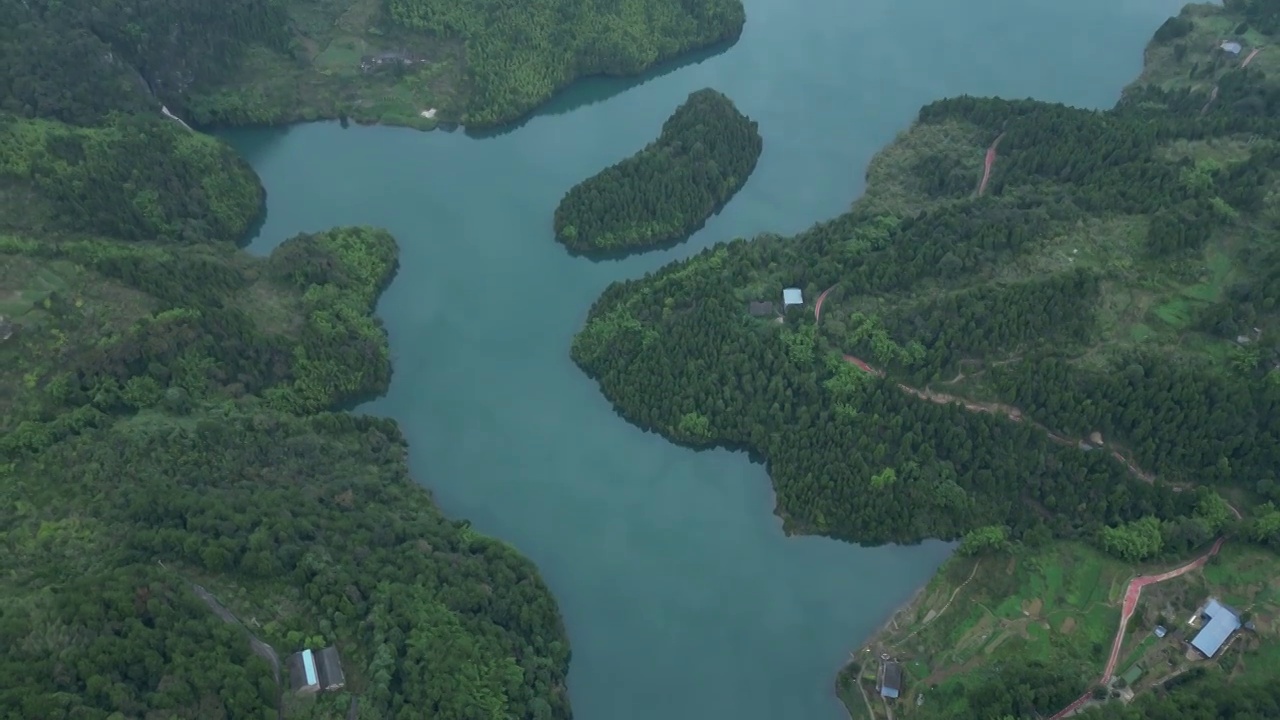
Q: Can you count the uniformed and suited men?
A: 0